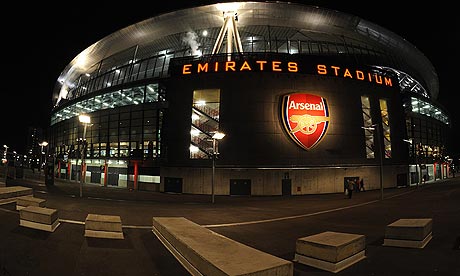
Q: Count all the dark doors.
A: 5